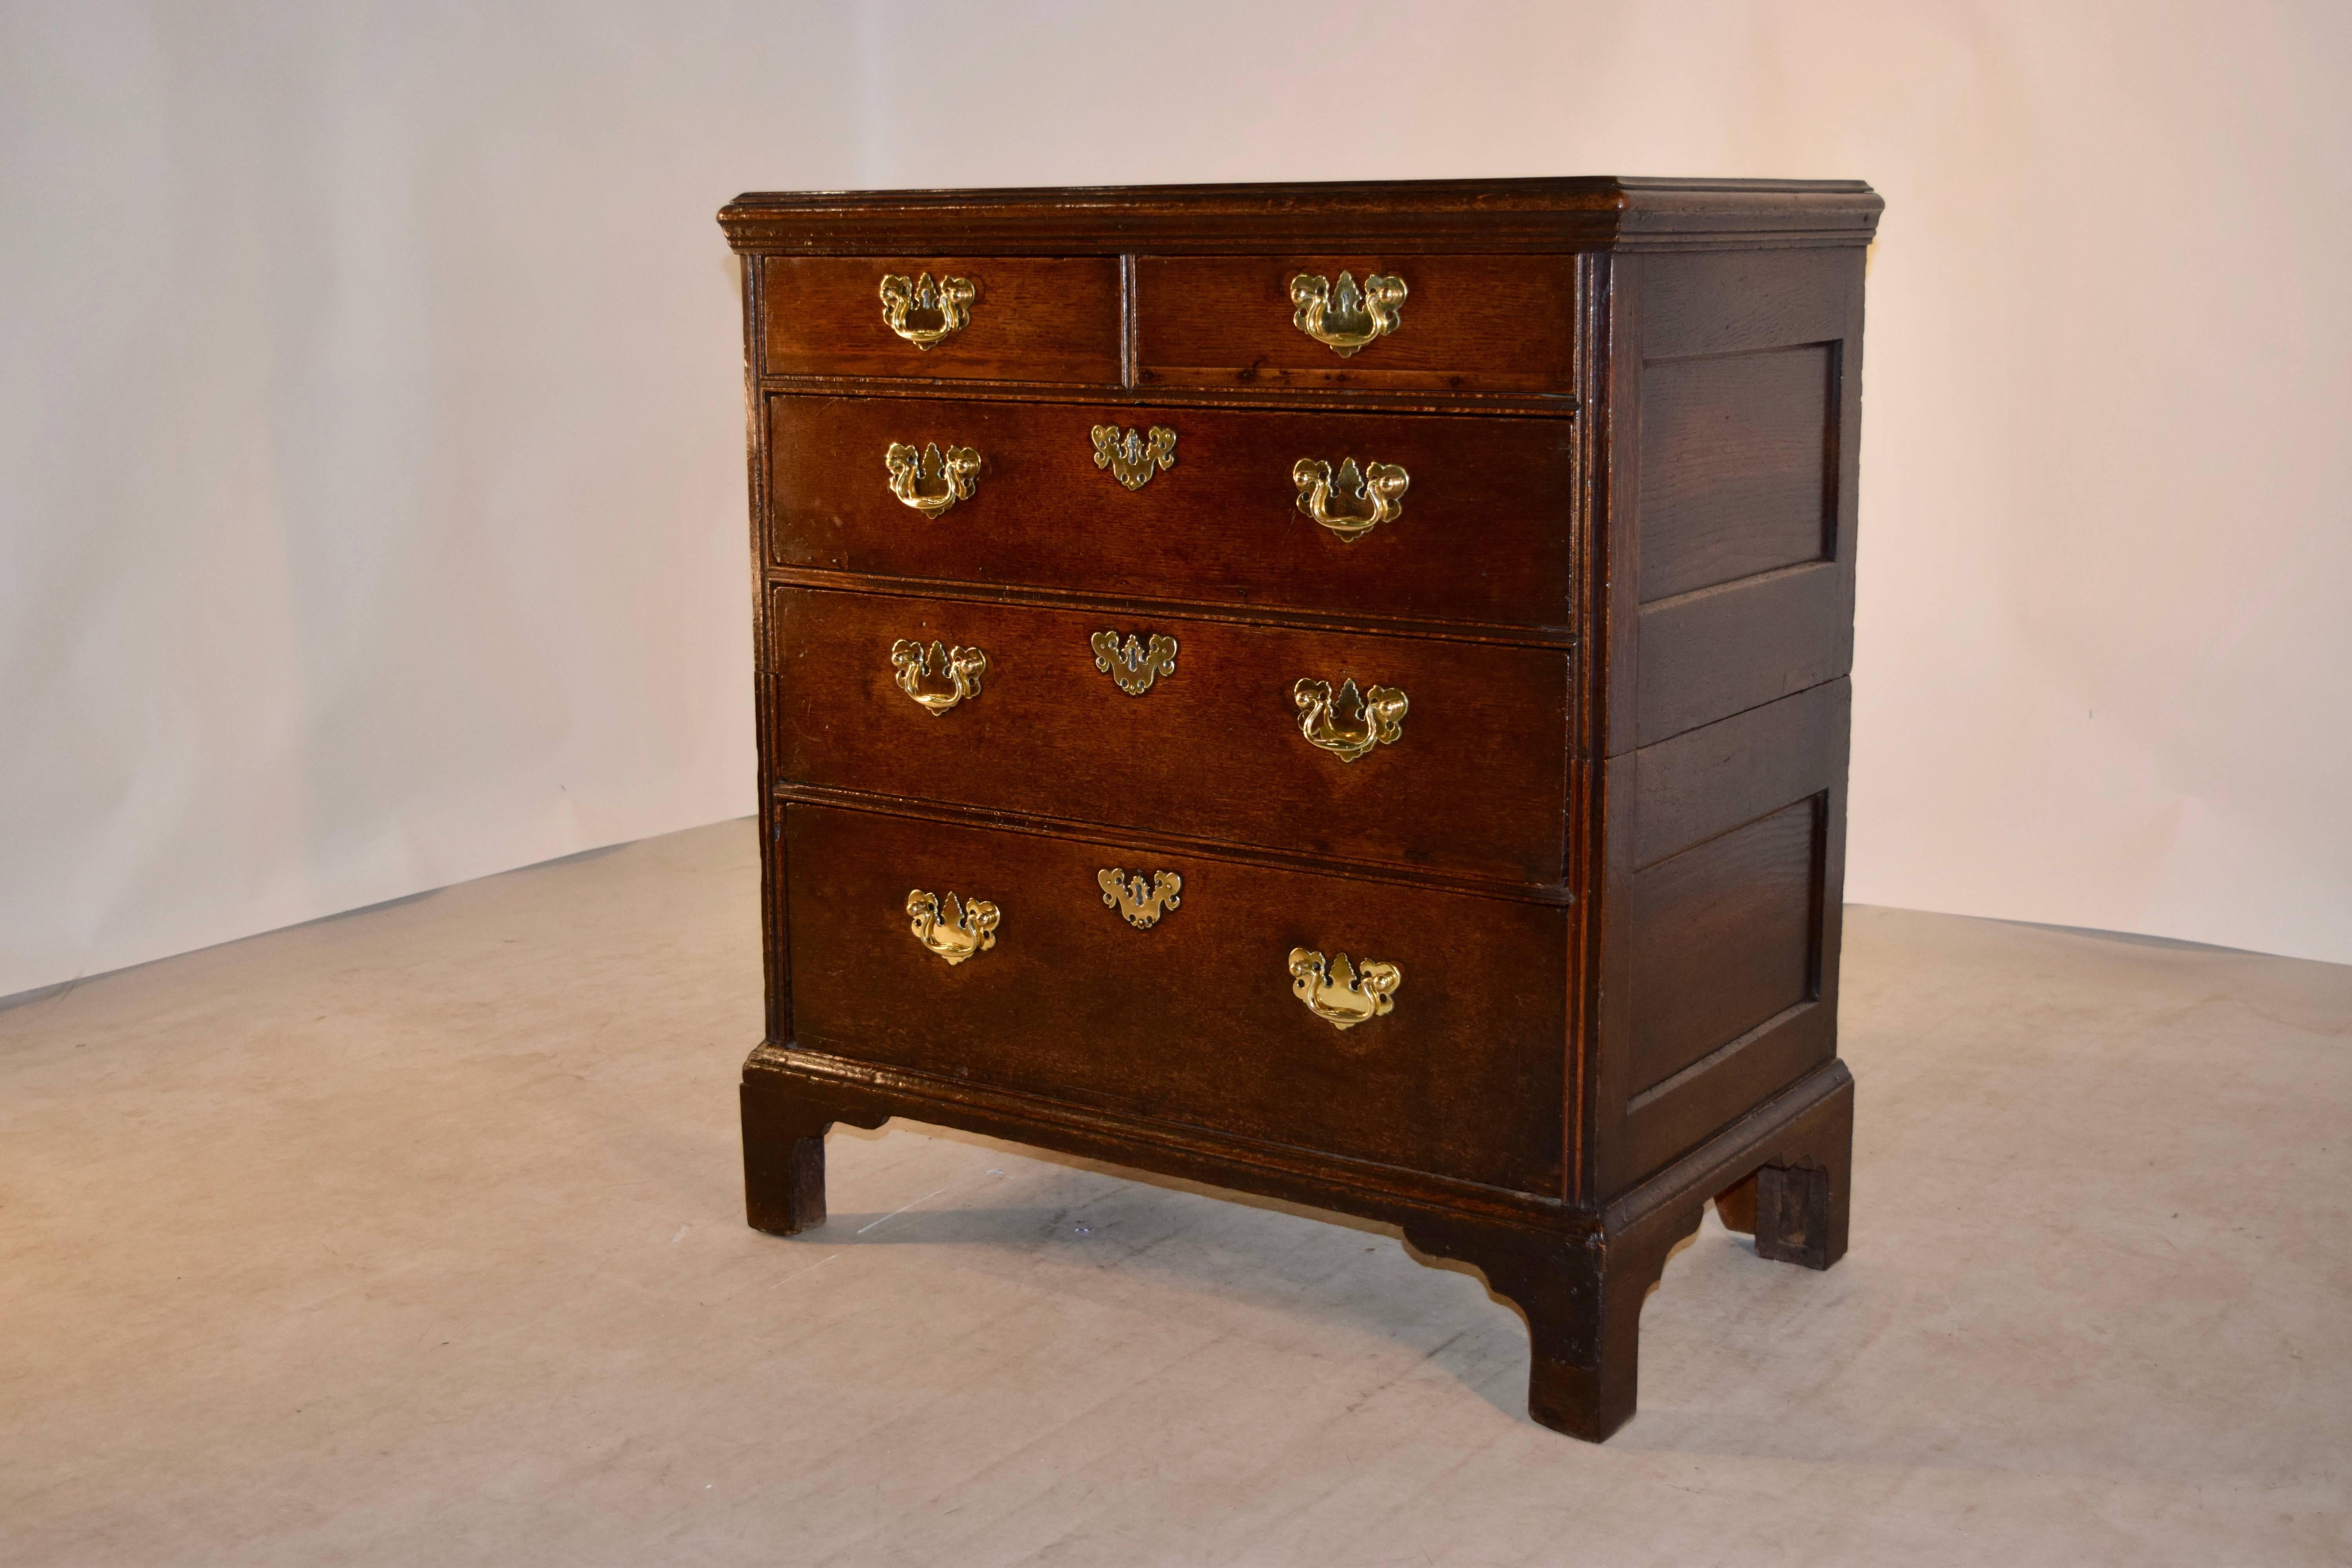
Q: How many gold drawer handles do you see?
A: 8